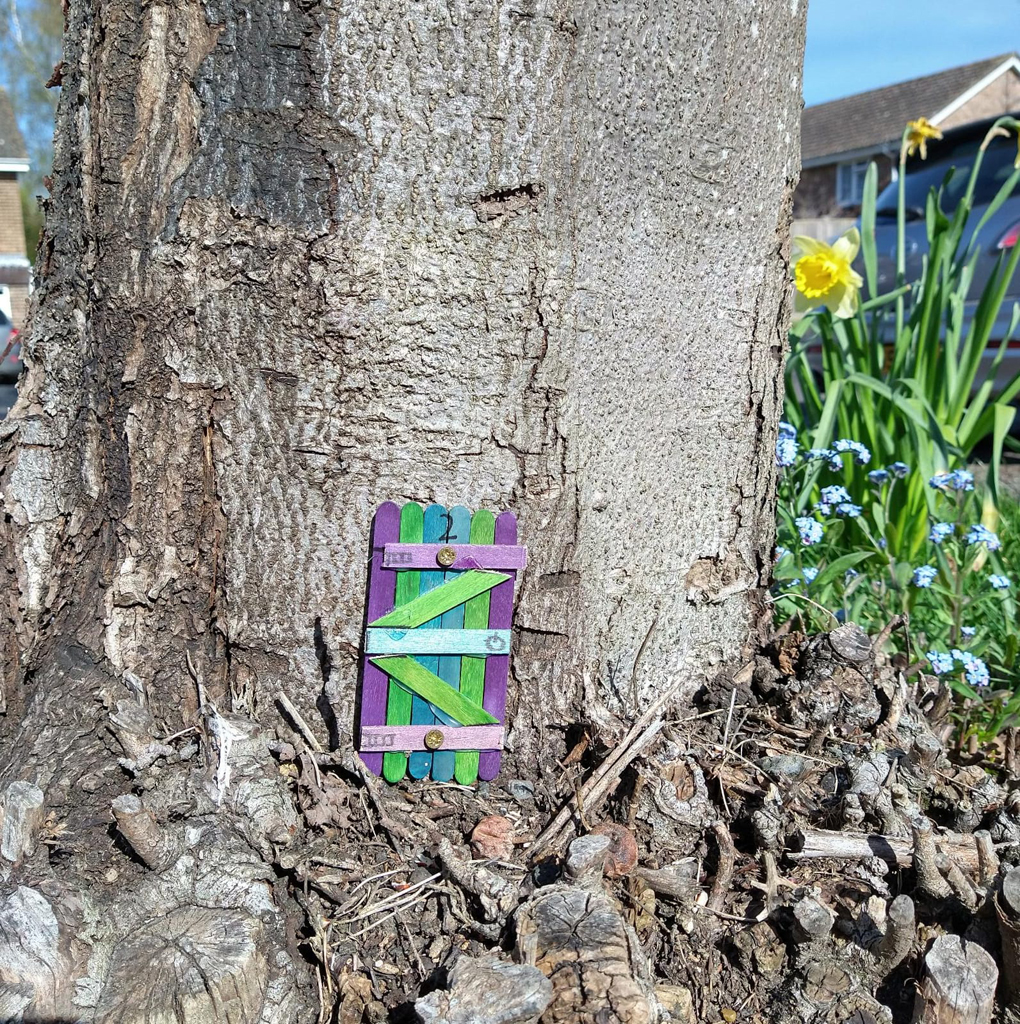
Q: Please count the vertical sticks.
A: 6